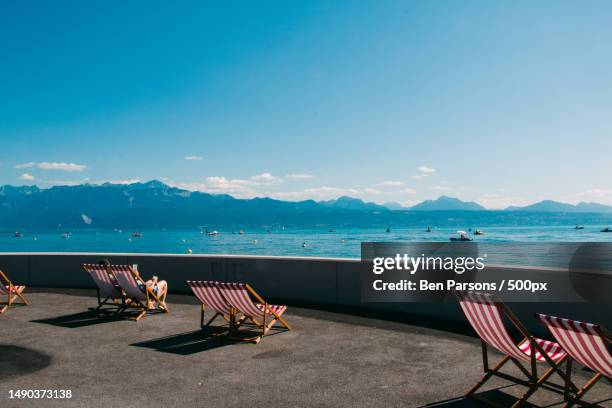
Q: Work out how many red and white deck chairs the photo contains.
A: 7